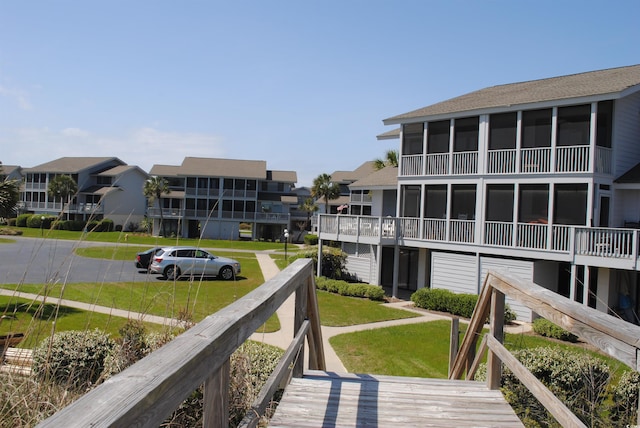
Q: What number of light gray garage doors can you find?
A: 2